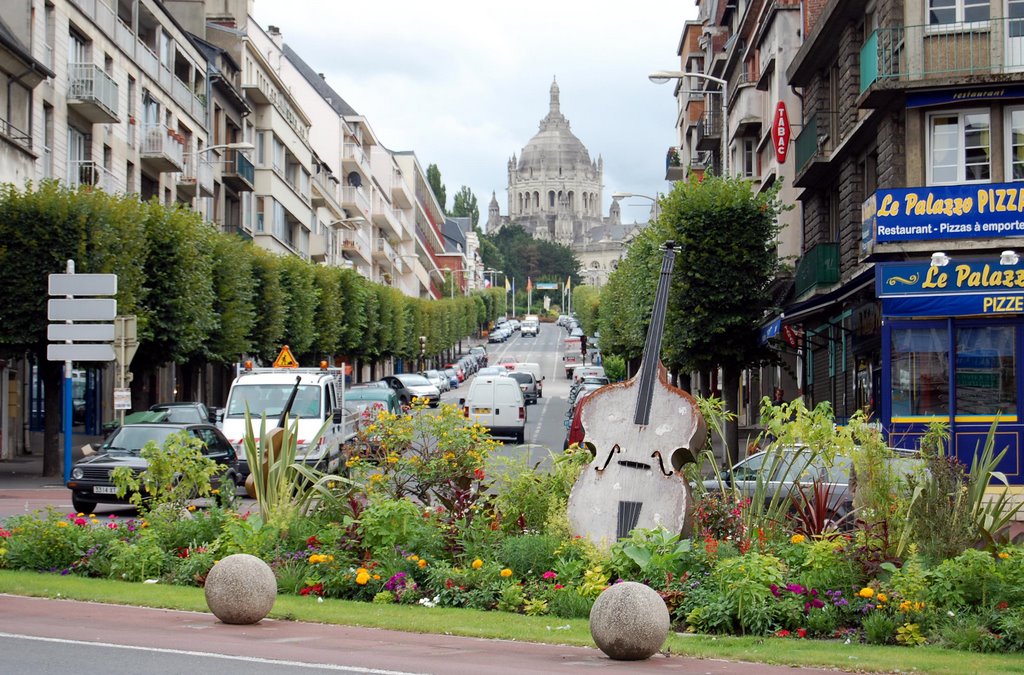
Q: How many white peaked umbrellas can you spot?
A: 0